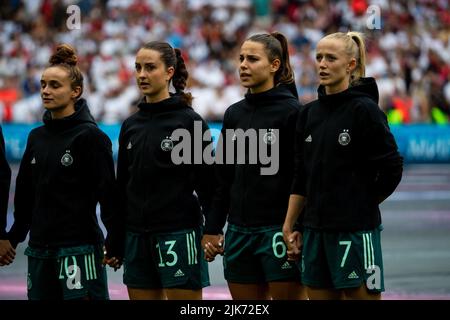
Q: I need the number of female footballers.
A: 4